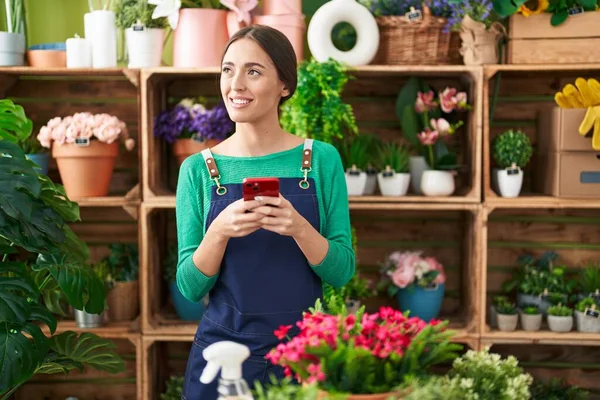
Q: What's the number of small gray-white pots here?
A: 4